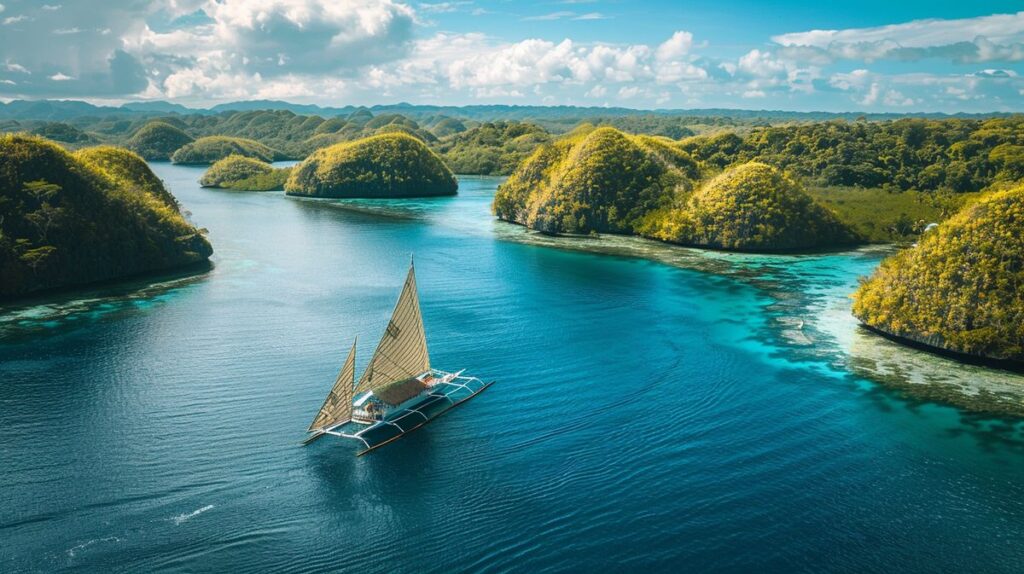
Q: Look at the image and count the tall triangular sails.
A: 2